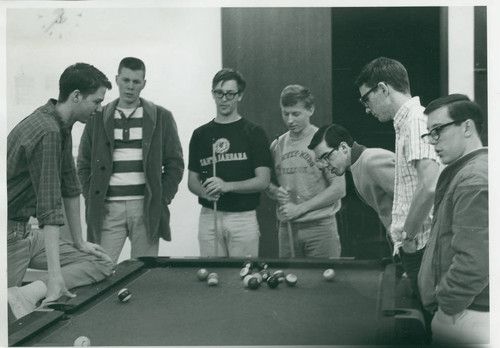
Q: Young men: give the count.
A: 7